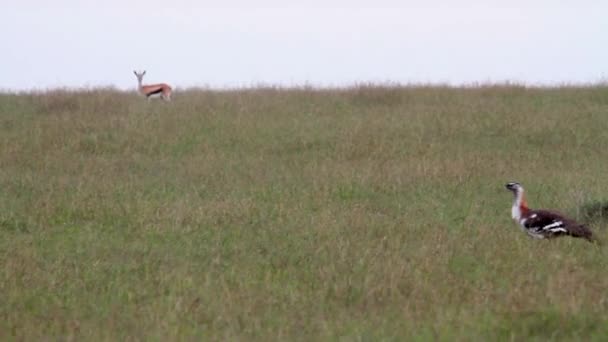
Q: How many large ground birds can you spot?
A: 1